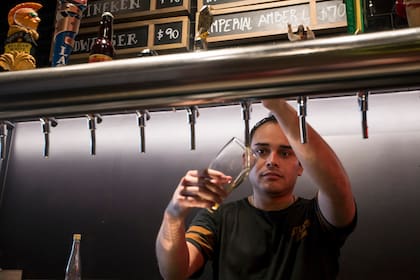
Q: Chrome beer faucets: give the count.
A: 8